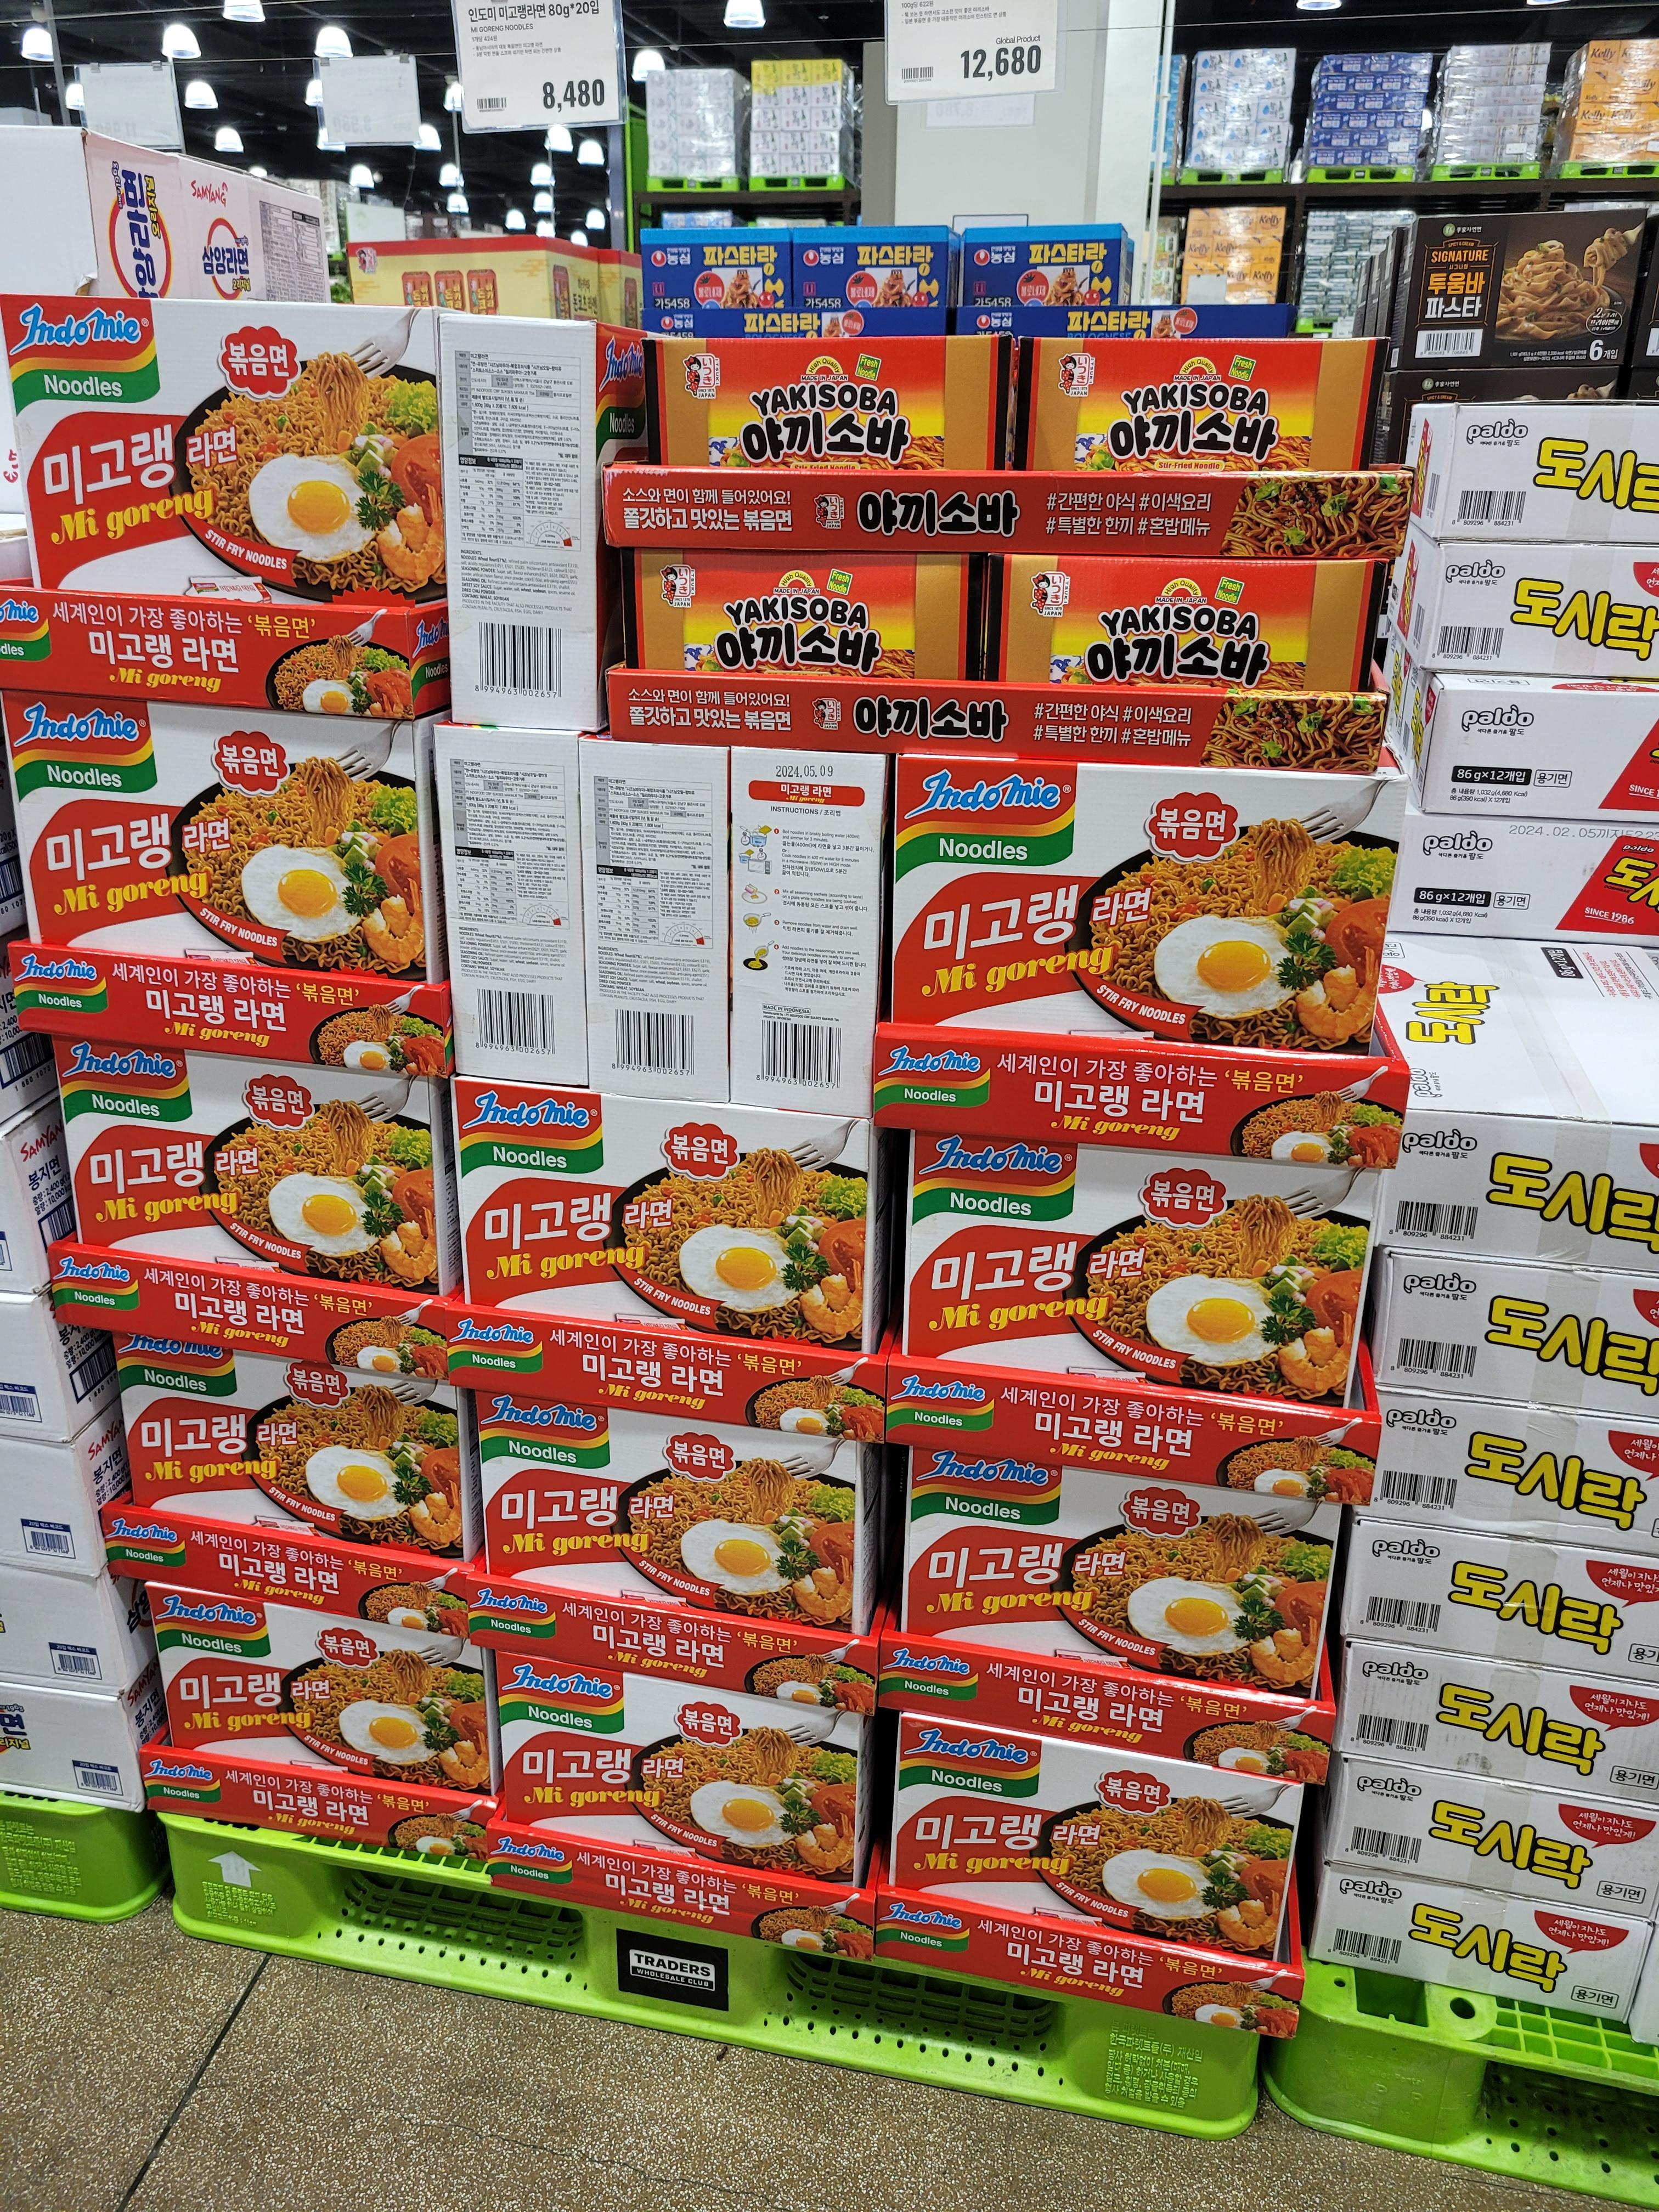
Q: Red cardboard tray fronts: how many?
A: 14